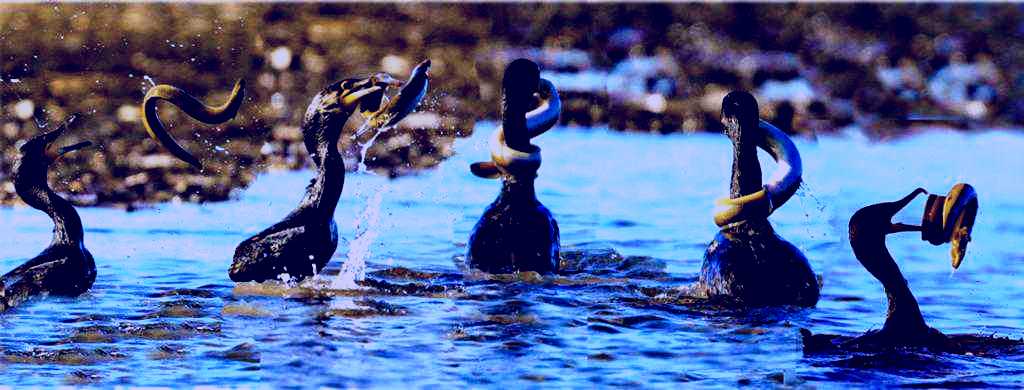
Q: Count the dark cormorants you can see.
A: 5